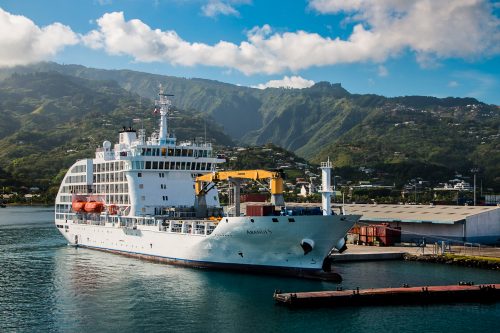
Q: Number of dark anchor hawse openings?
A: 2